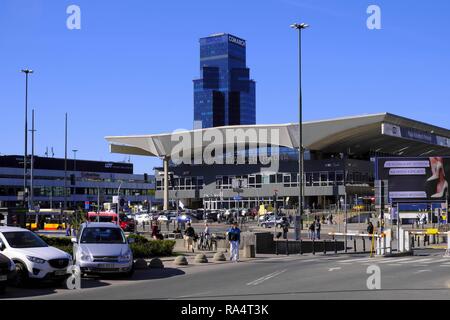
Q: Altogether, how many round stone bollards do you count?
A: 5